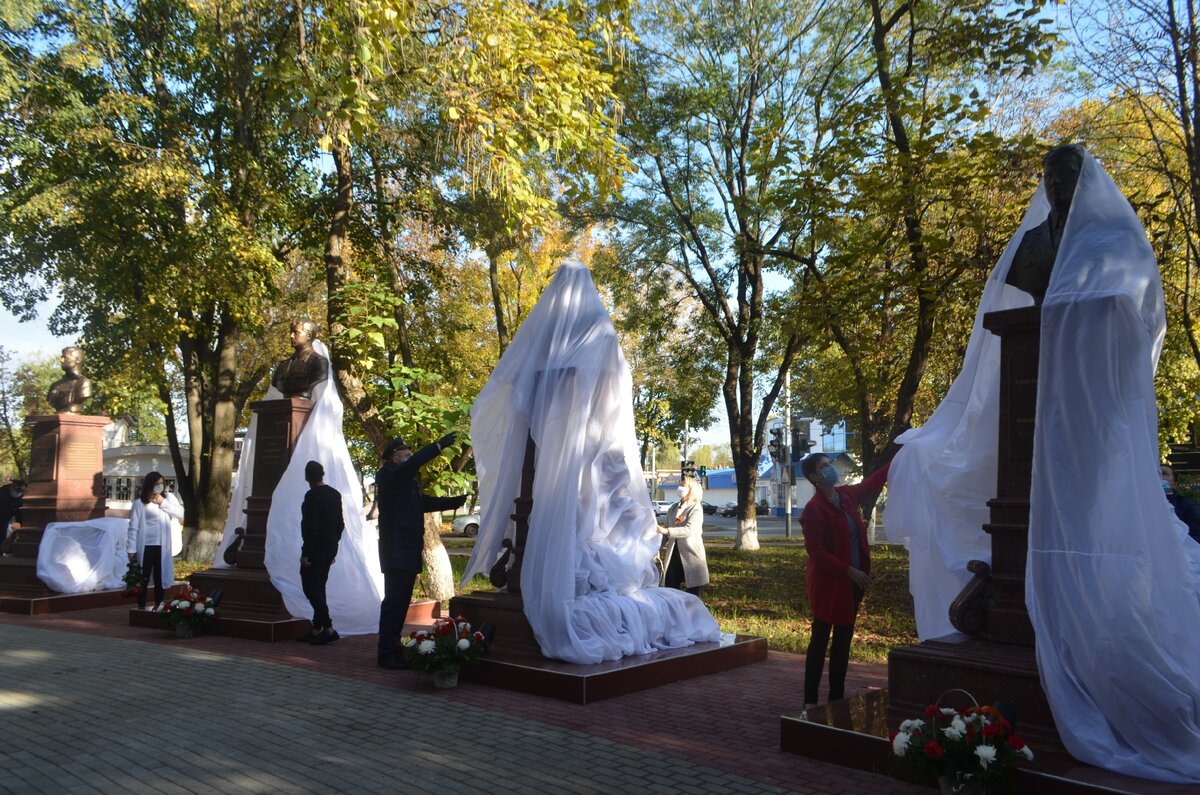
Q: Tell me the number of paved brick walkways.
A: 1